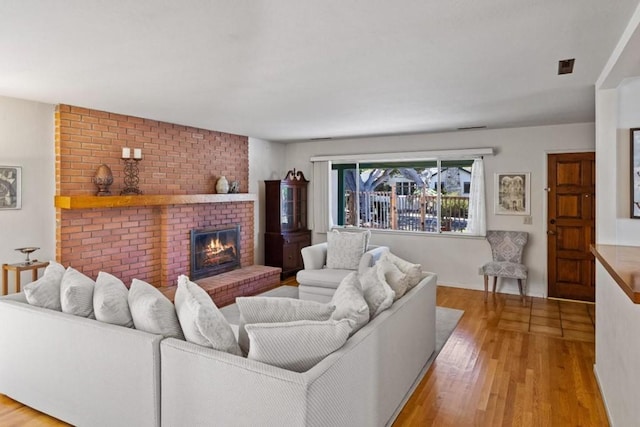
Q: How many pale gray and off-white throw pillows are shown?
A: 12